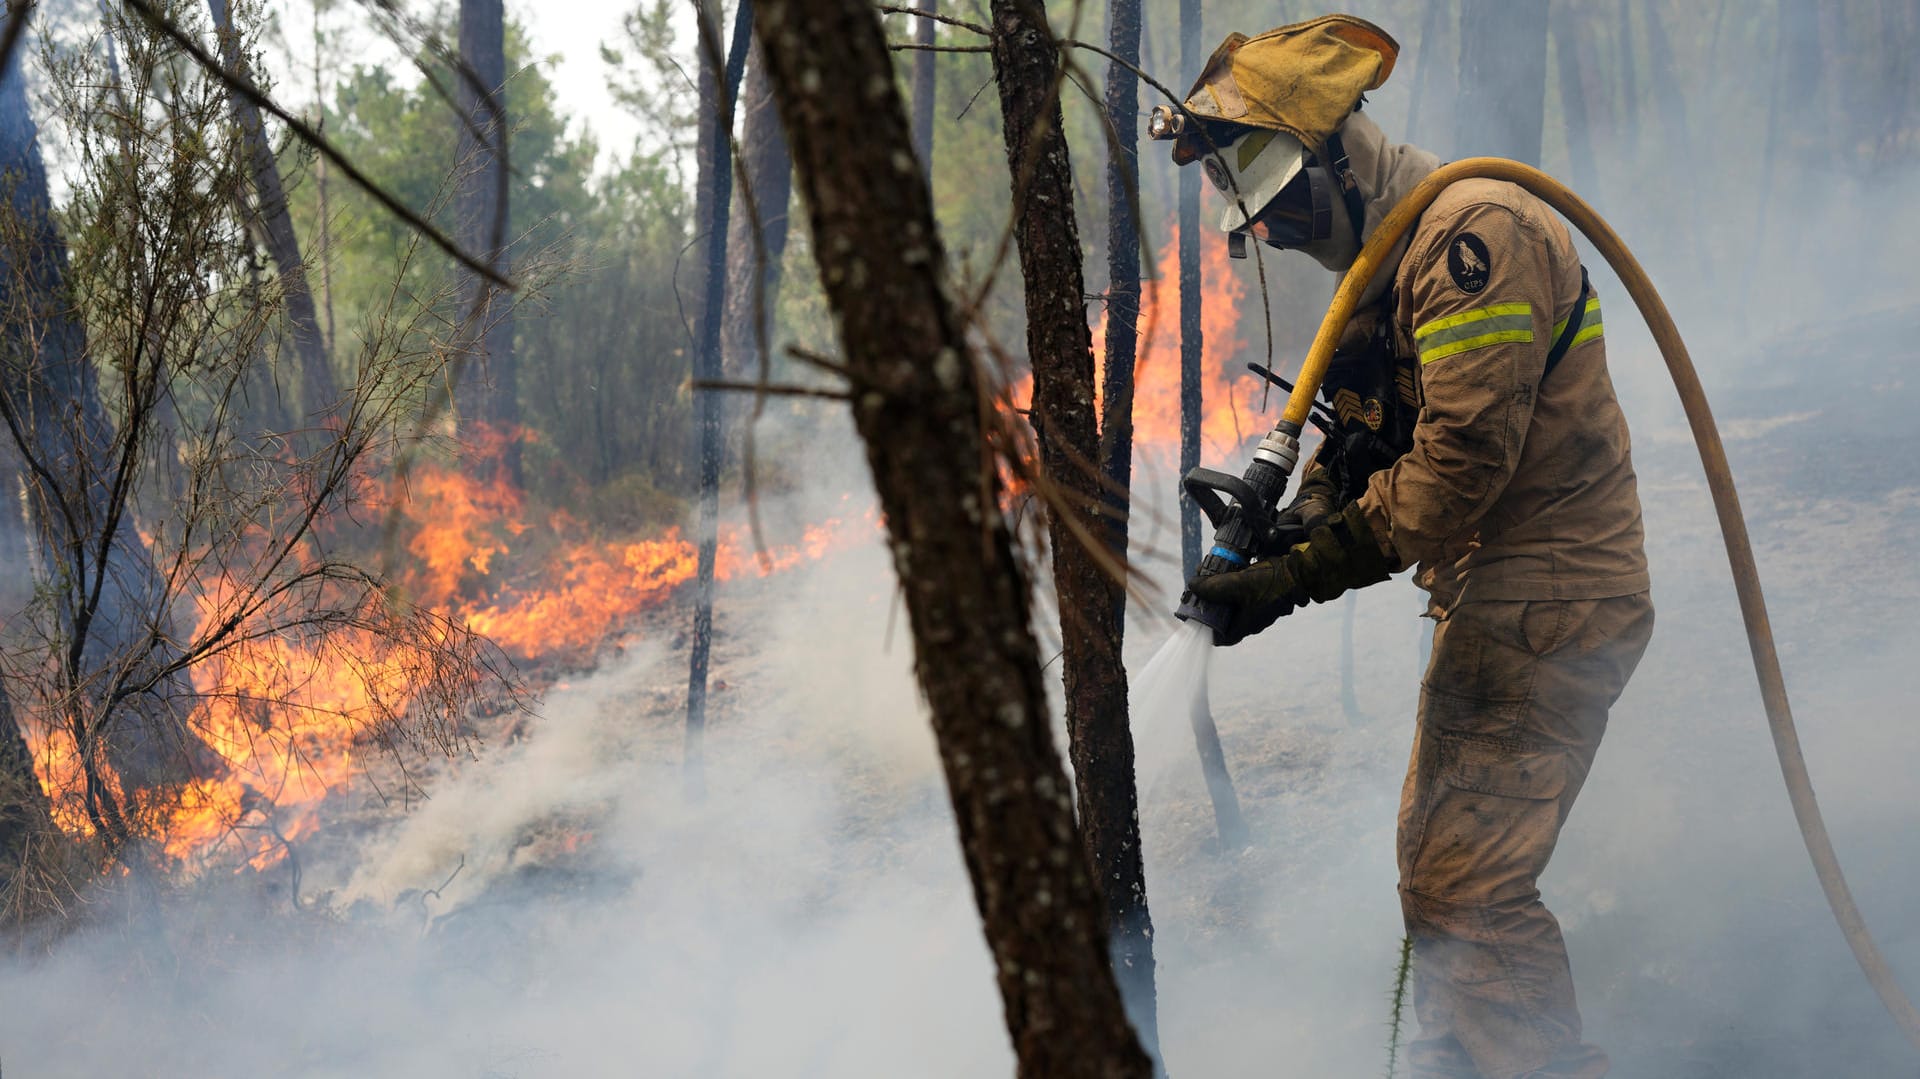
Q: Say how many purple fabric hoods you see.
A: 0